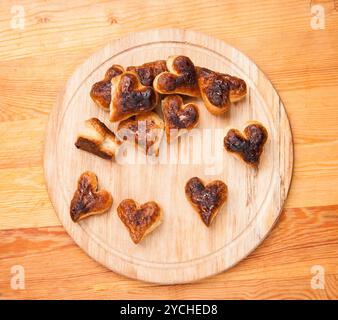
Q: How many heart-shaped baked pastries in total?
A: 12